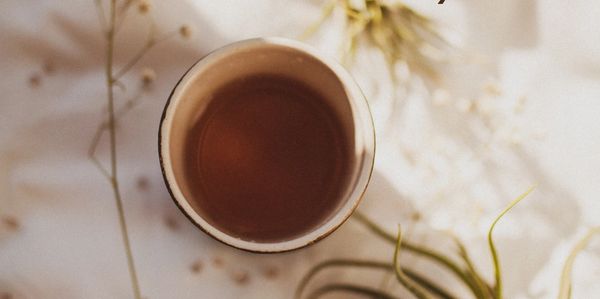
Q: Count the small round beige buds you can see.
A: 3